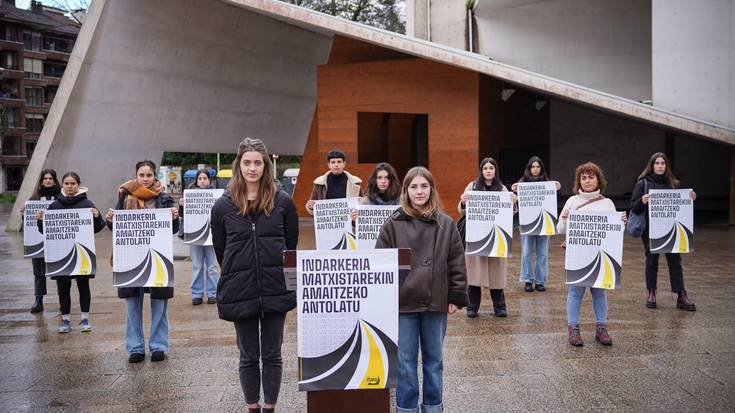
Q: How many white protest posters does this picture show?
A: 11